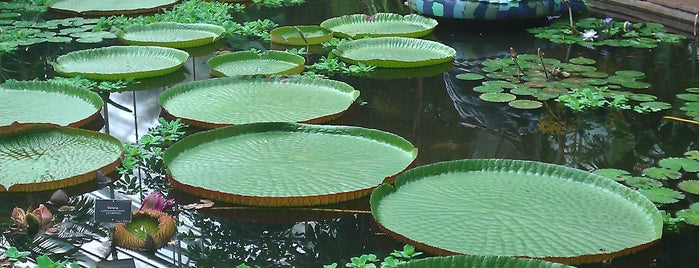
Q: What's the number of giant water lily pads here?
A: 13